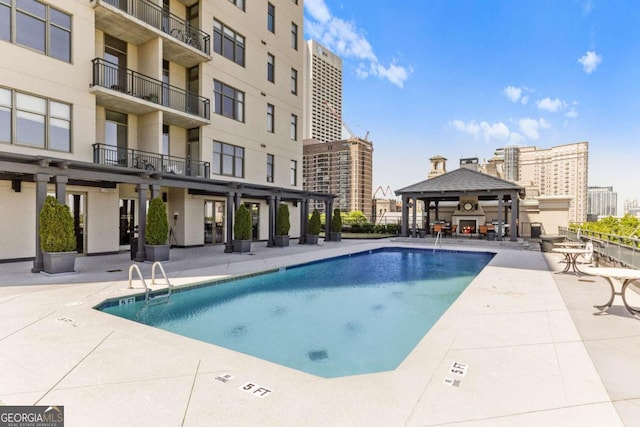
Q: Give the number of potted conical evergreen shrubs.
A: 6